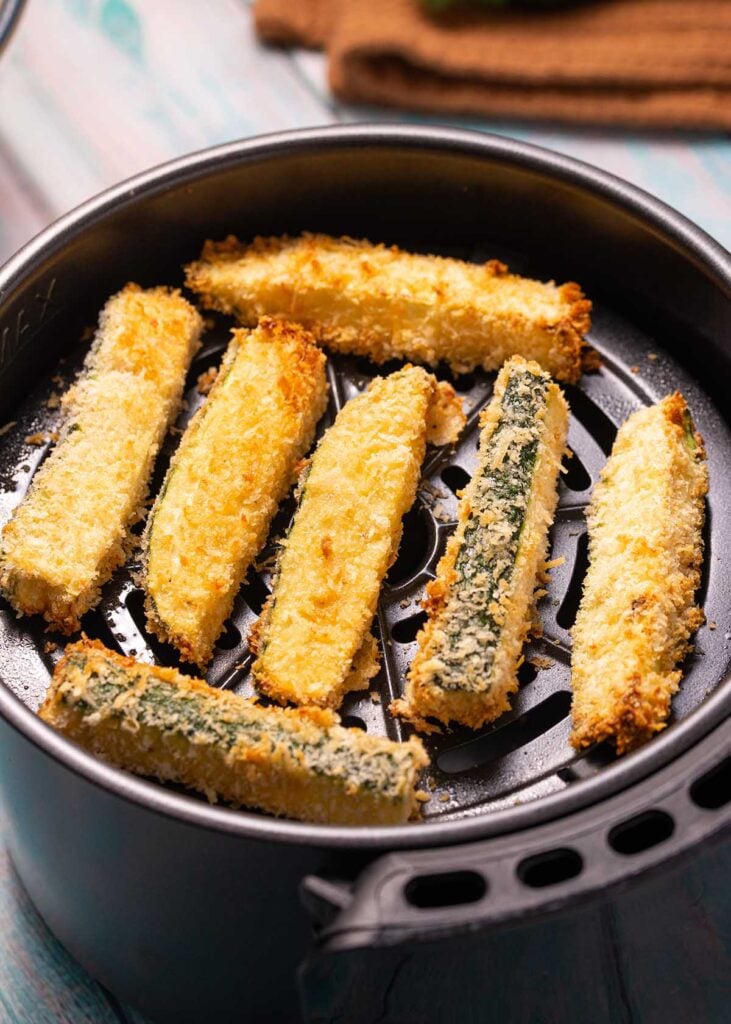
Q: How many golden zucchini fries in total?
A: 7